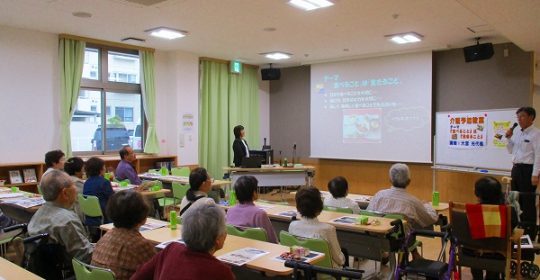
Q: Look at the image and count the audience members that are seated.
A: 13